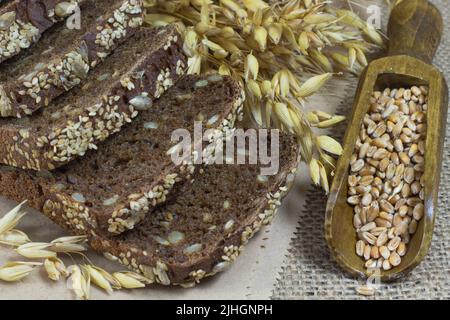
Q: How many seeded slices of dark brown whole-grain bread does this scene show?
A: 5